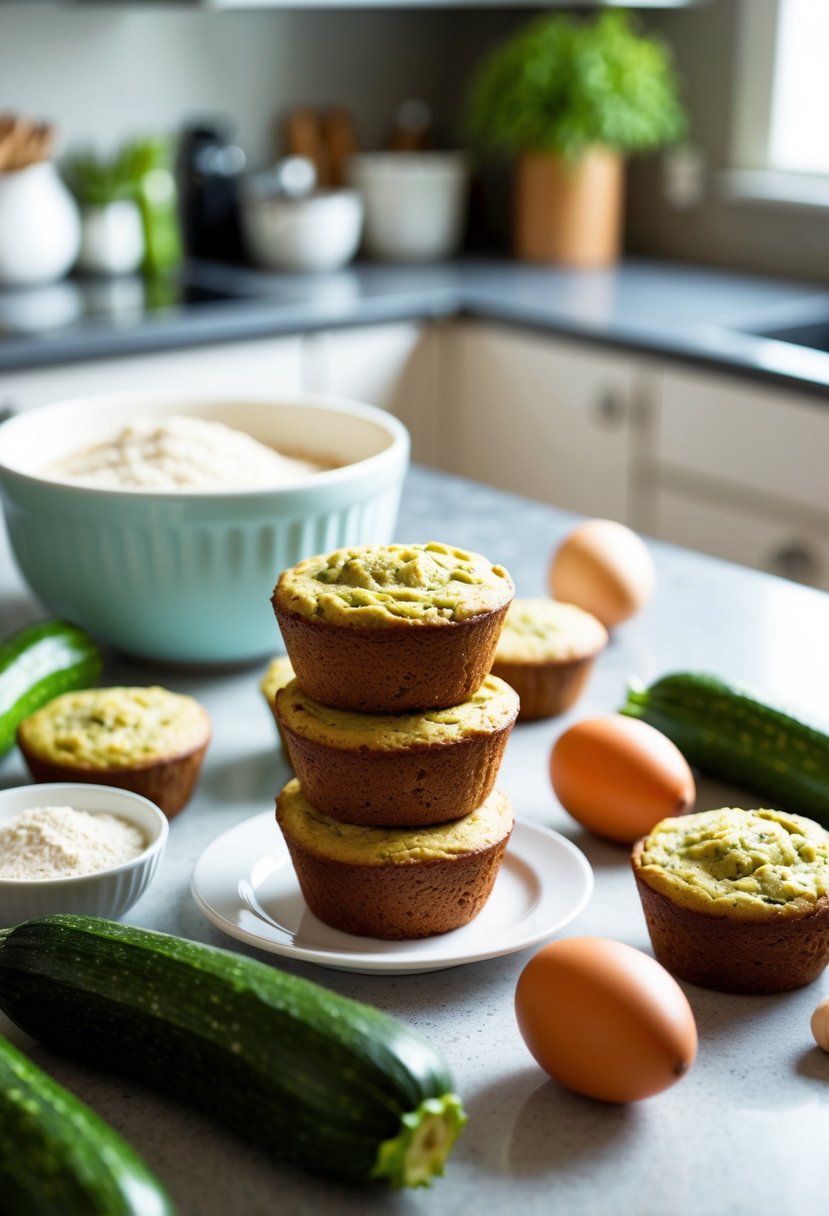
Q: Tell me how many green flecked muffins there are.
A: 7